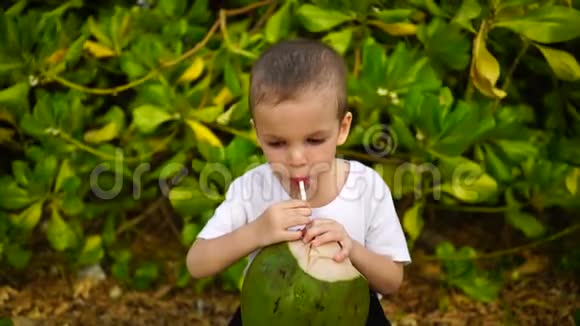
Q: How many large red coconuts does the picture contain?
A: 0